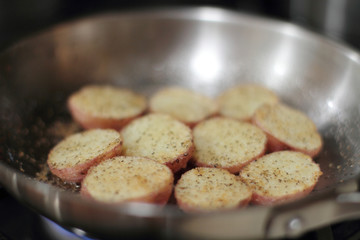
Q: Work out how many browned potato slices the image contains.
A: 10